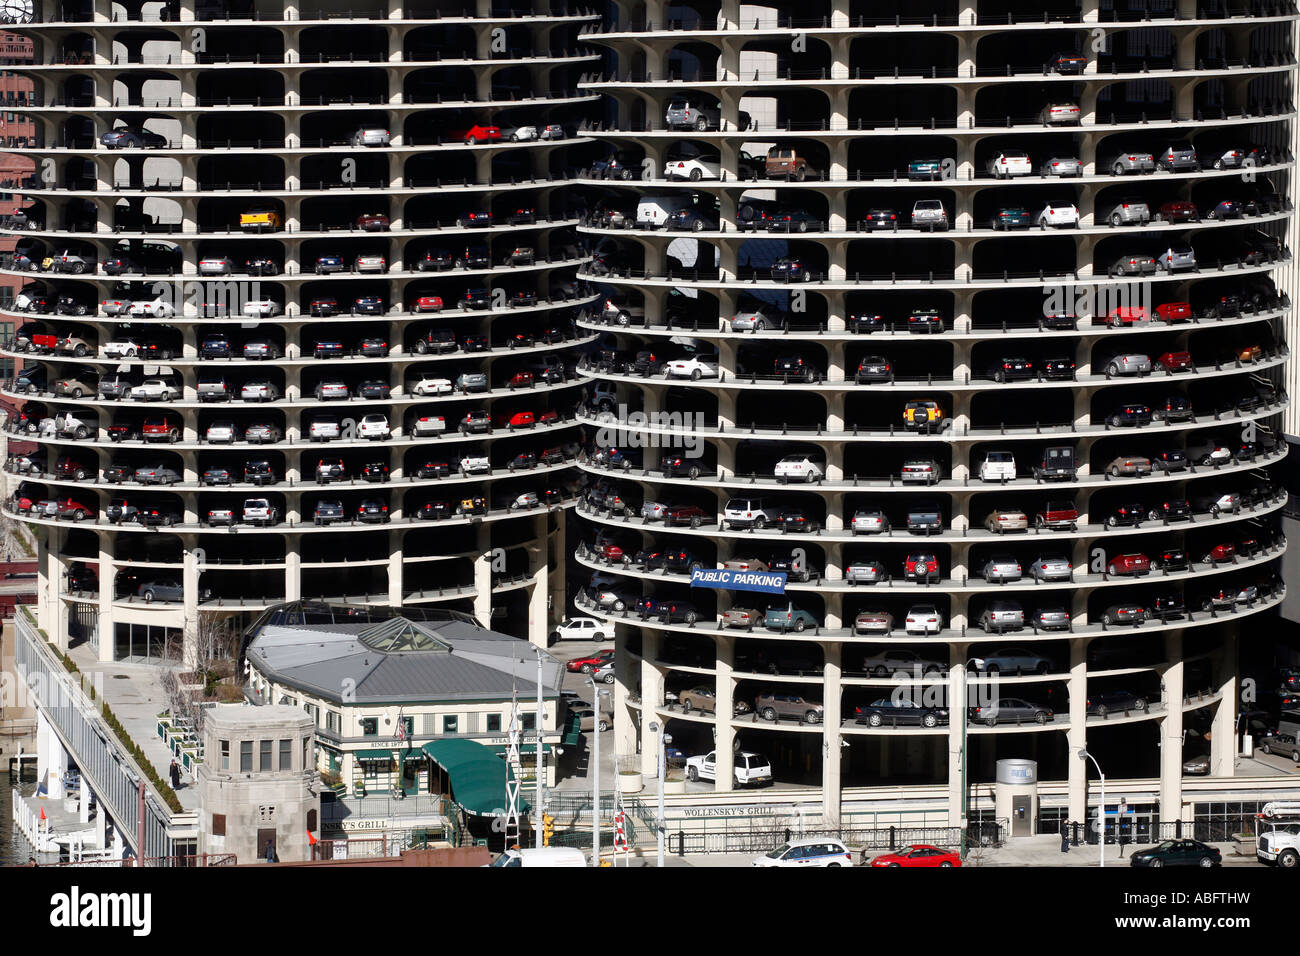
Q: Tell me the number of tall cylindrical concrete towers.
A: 2